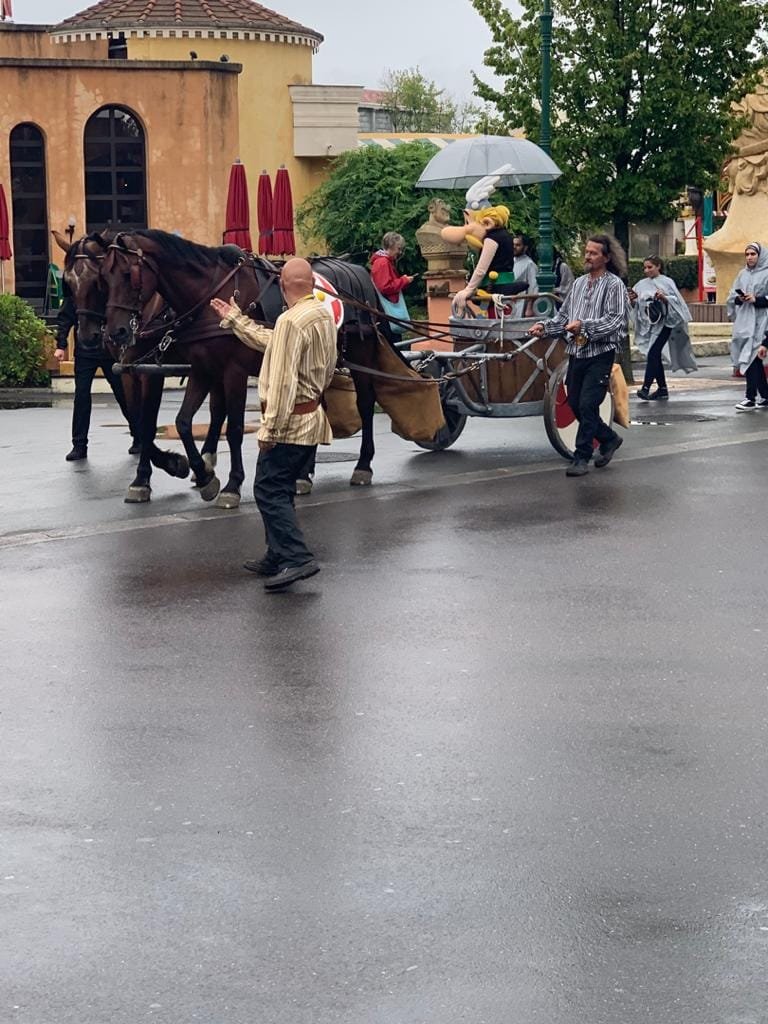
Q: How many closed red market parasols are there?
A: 4